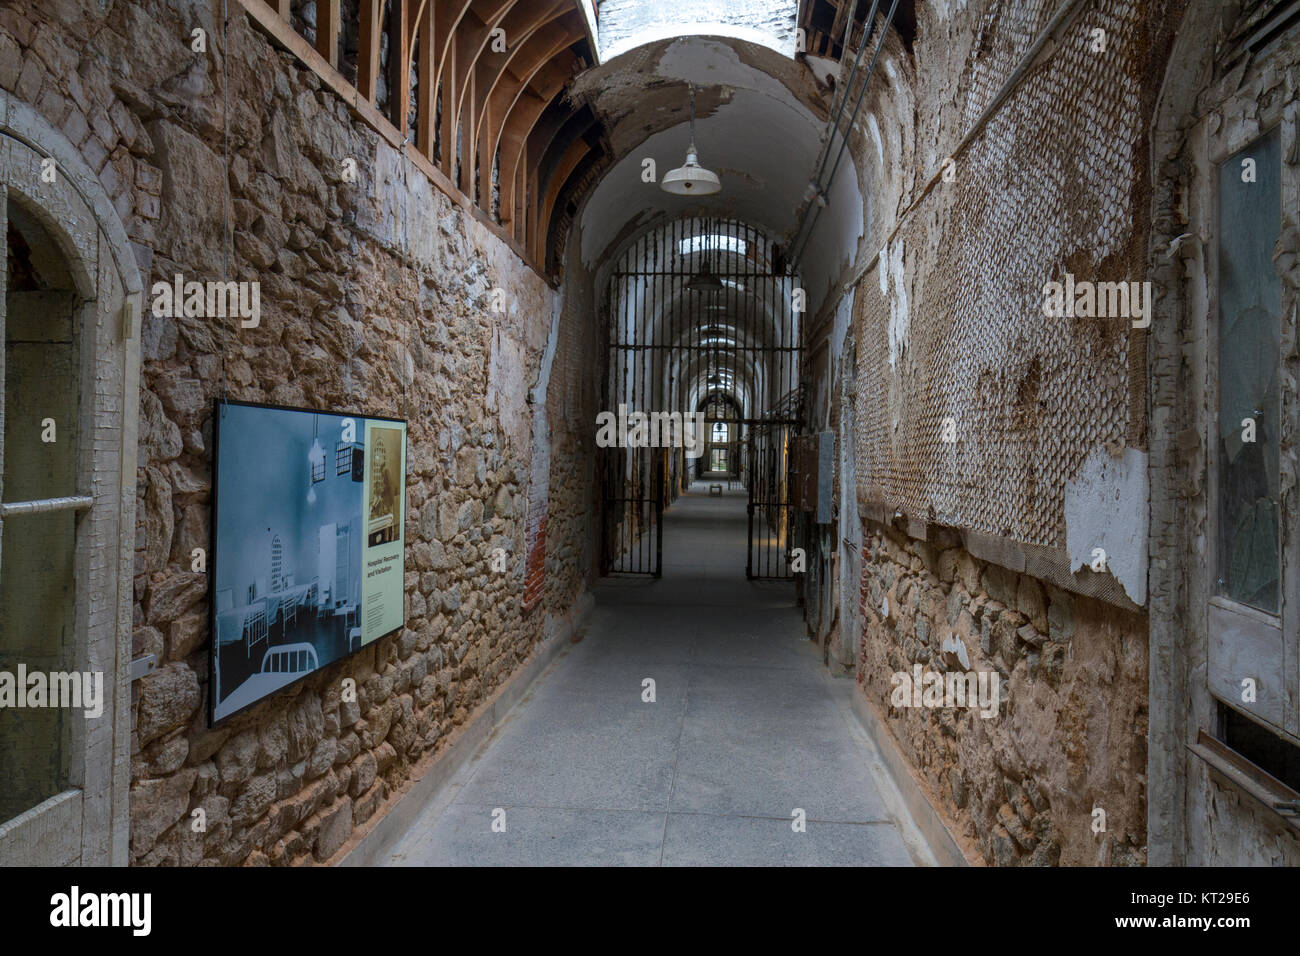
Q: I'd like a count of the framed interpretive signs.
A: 1